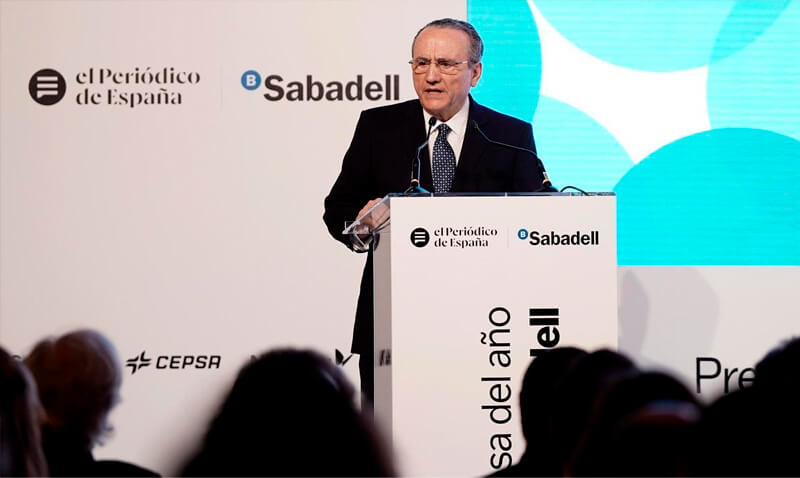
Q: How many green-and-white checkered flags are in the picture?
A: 0